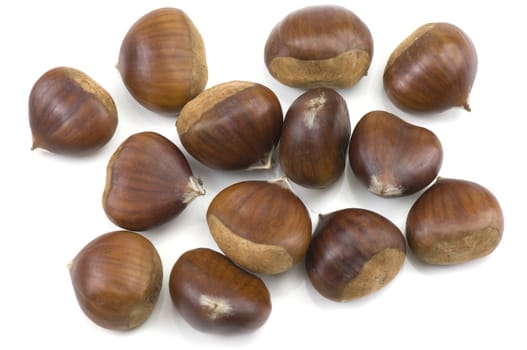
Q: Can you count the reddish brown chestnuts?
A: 13